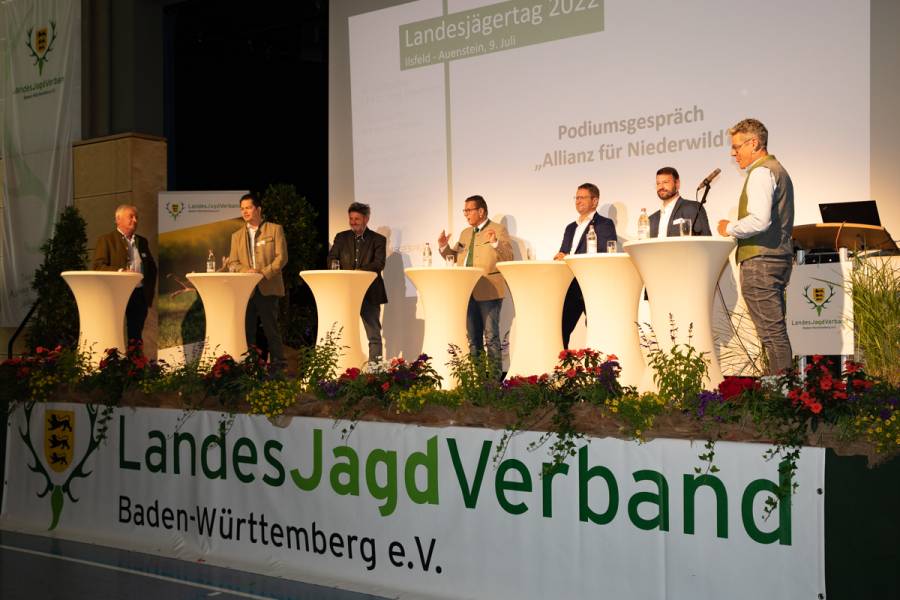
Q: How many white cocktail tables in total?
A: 7